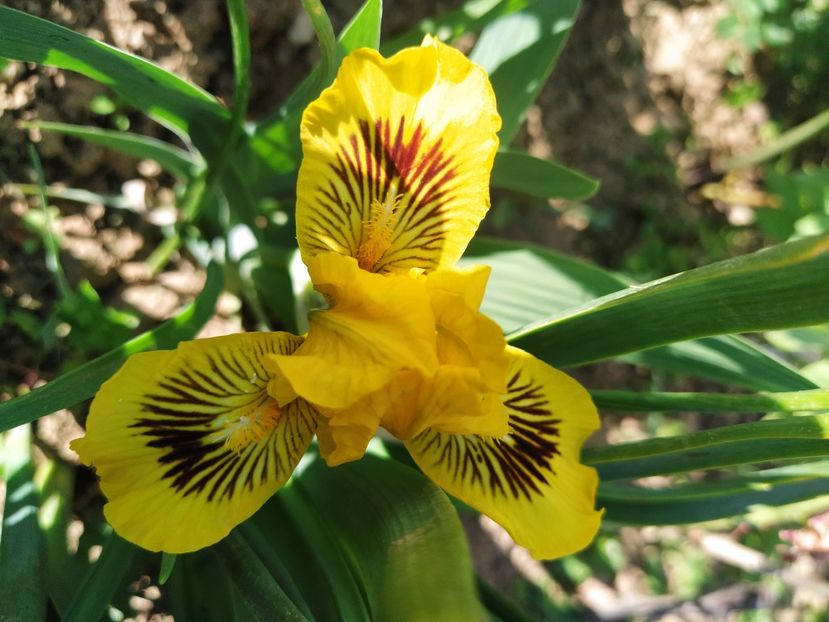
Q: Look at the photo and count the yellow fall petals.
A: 3